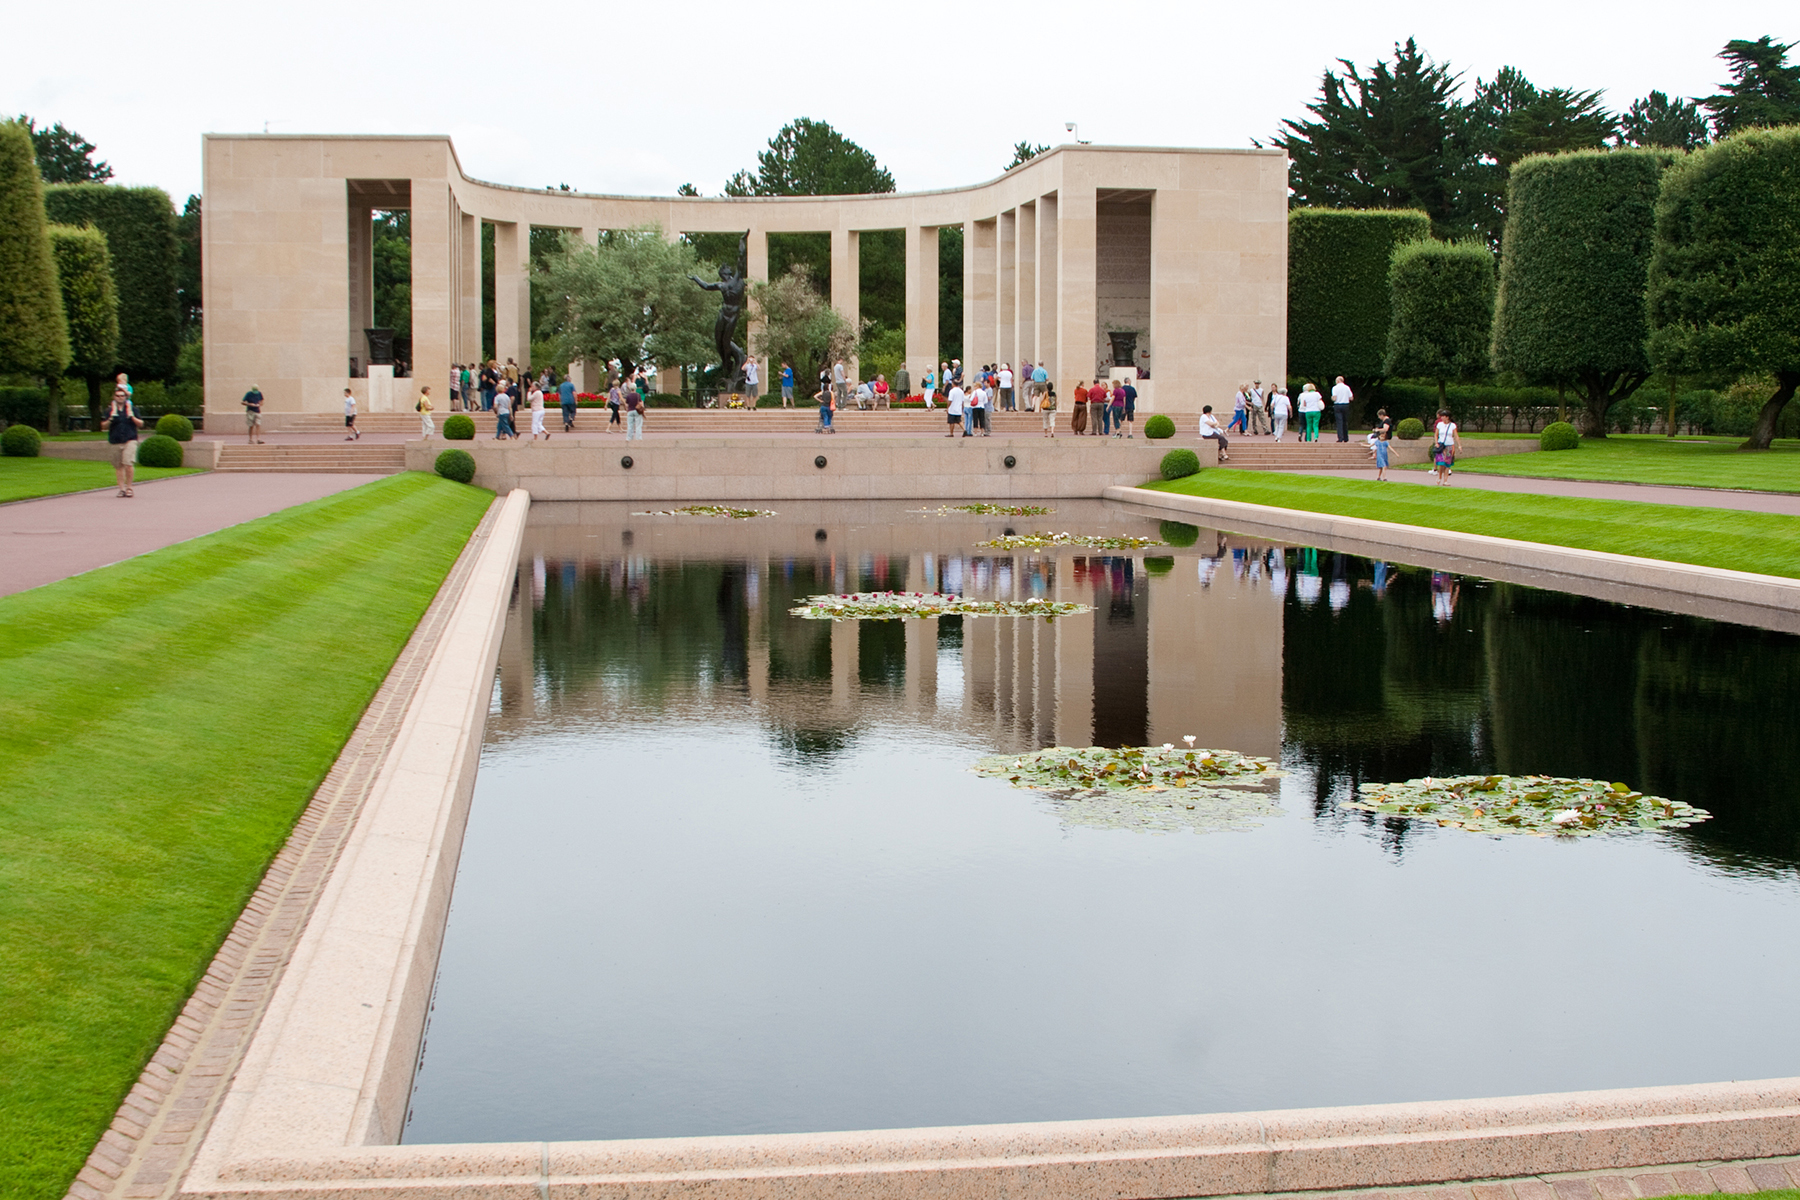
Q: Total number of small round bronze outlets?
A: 3